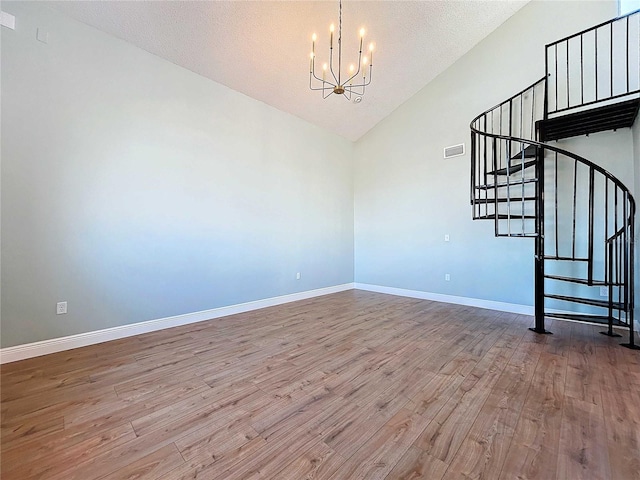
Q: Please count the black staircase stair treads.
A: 10